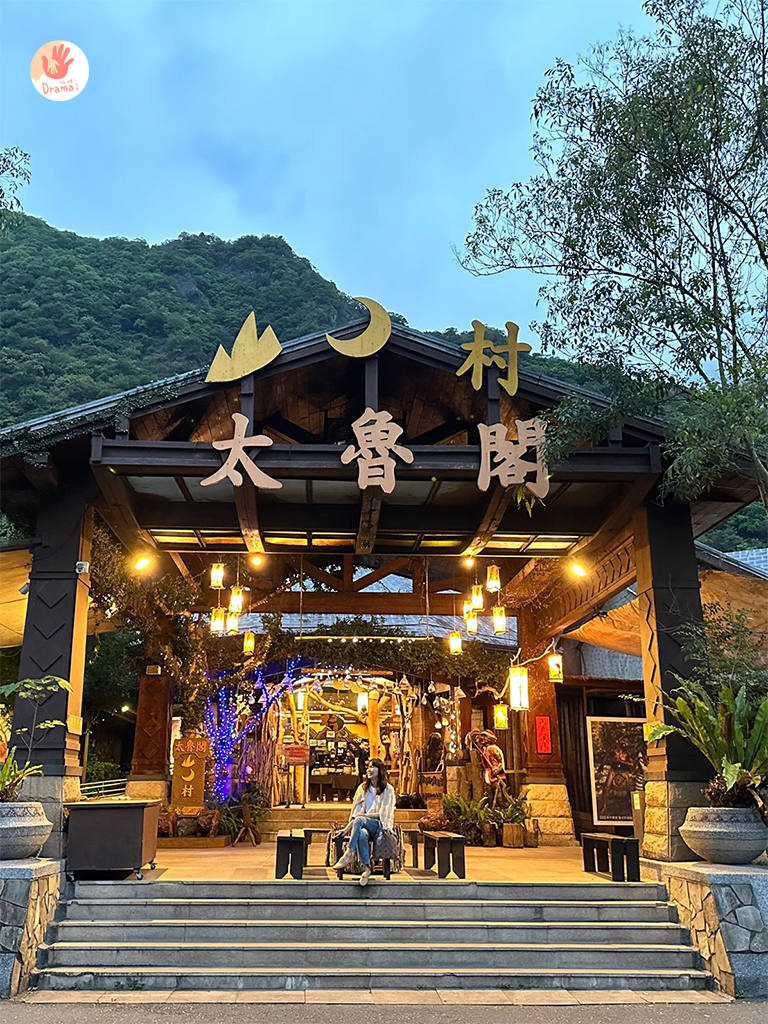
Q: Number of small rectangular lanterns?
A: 14